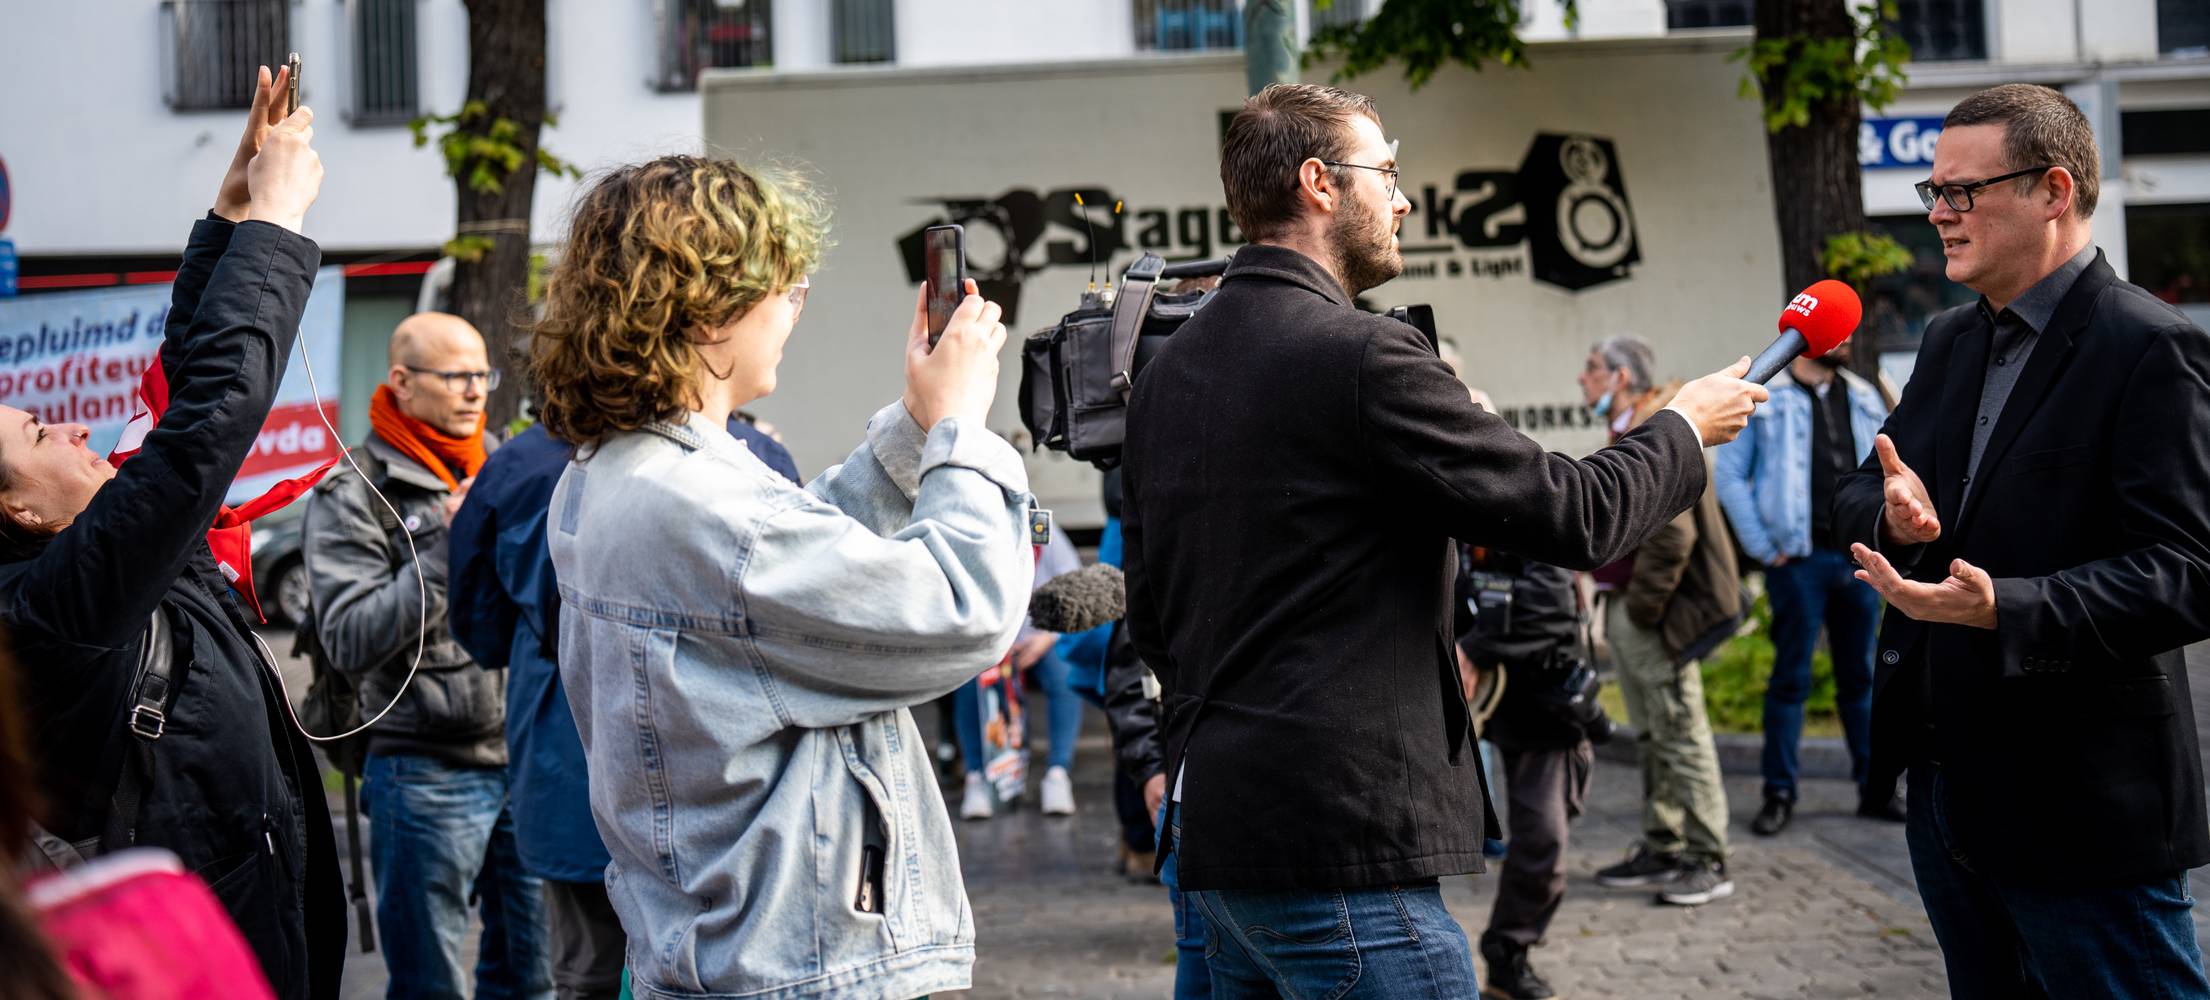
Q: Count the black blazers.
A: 2